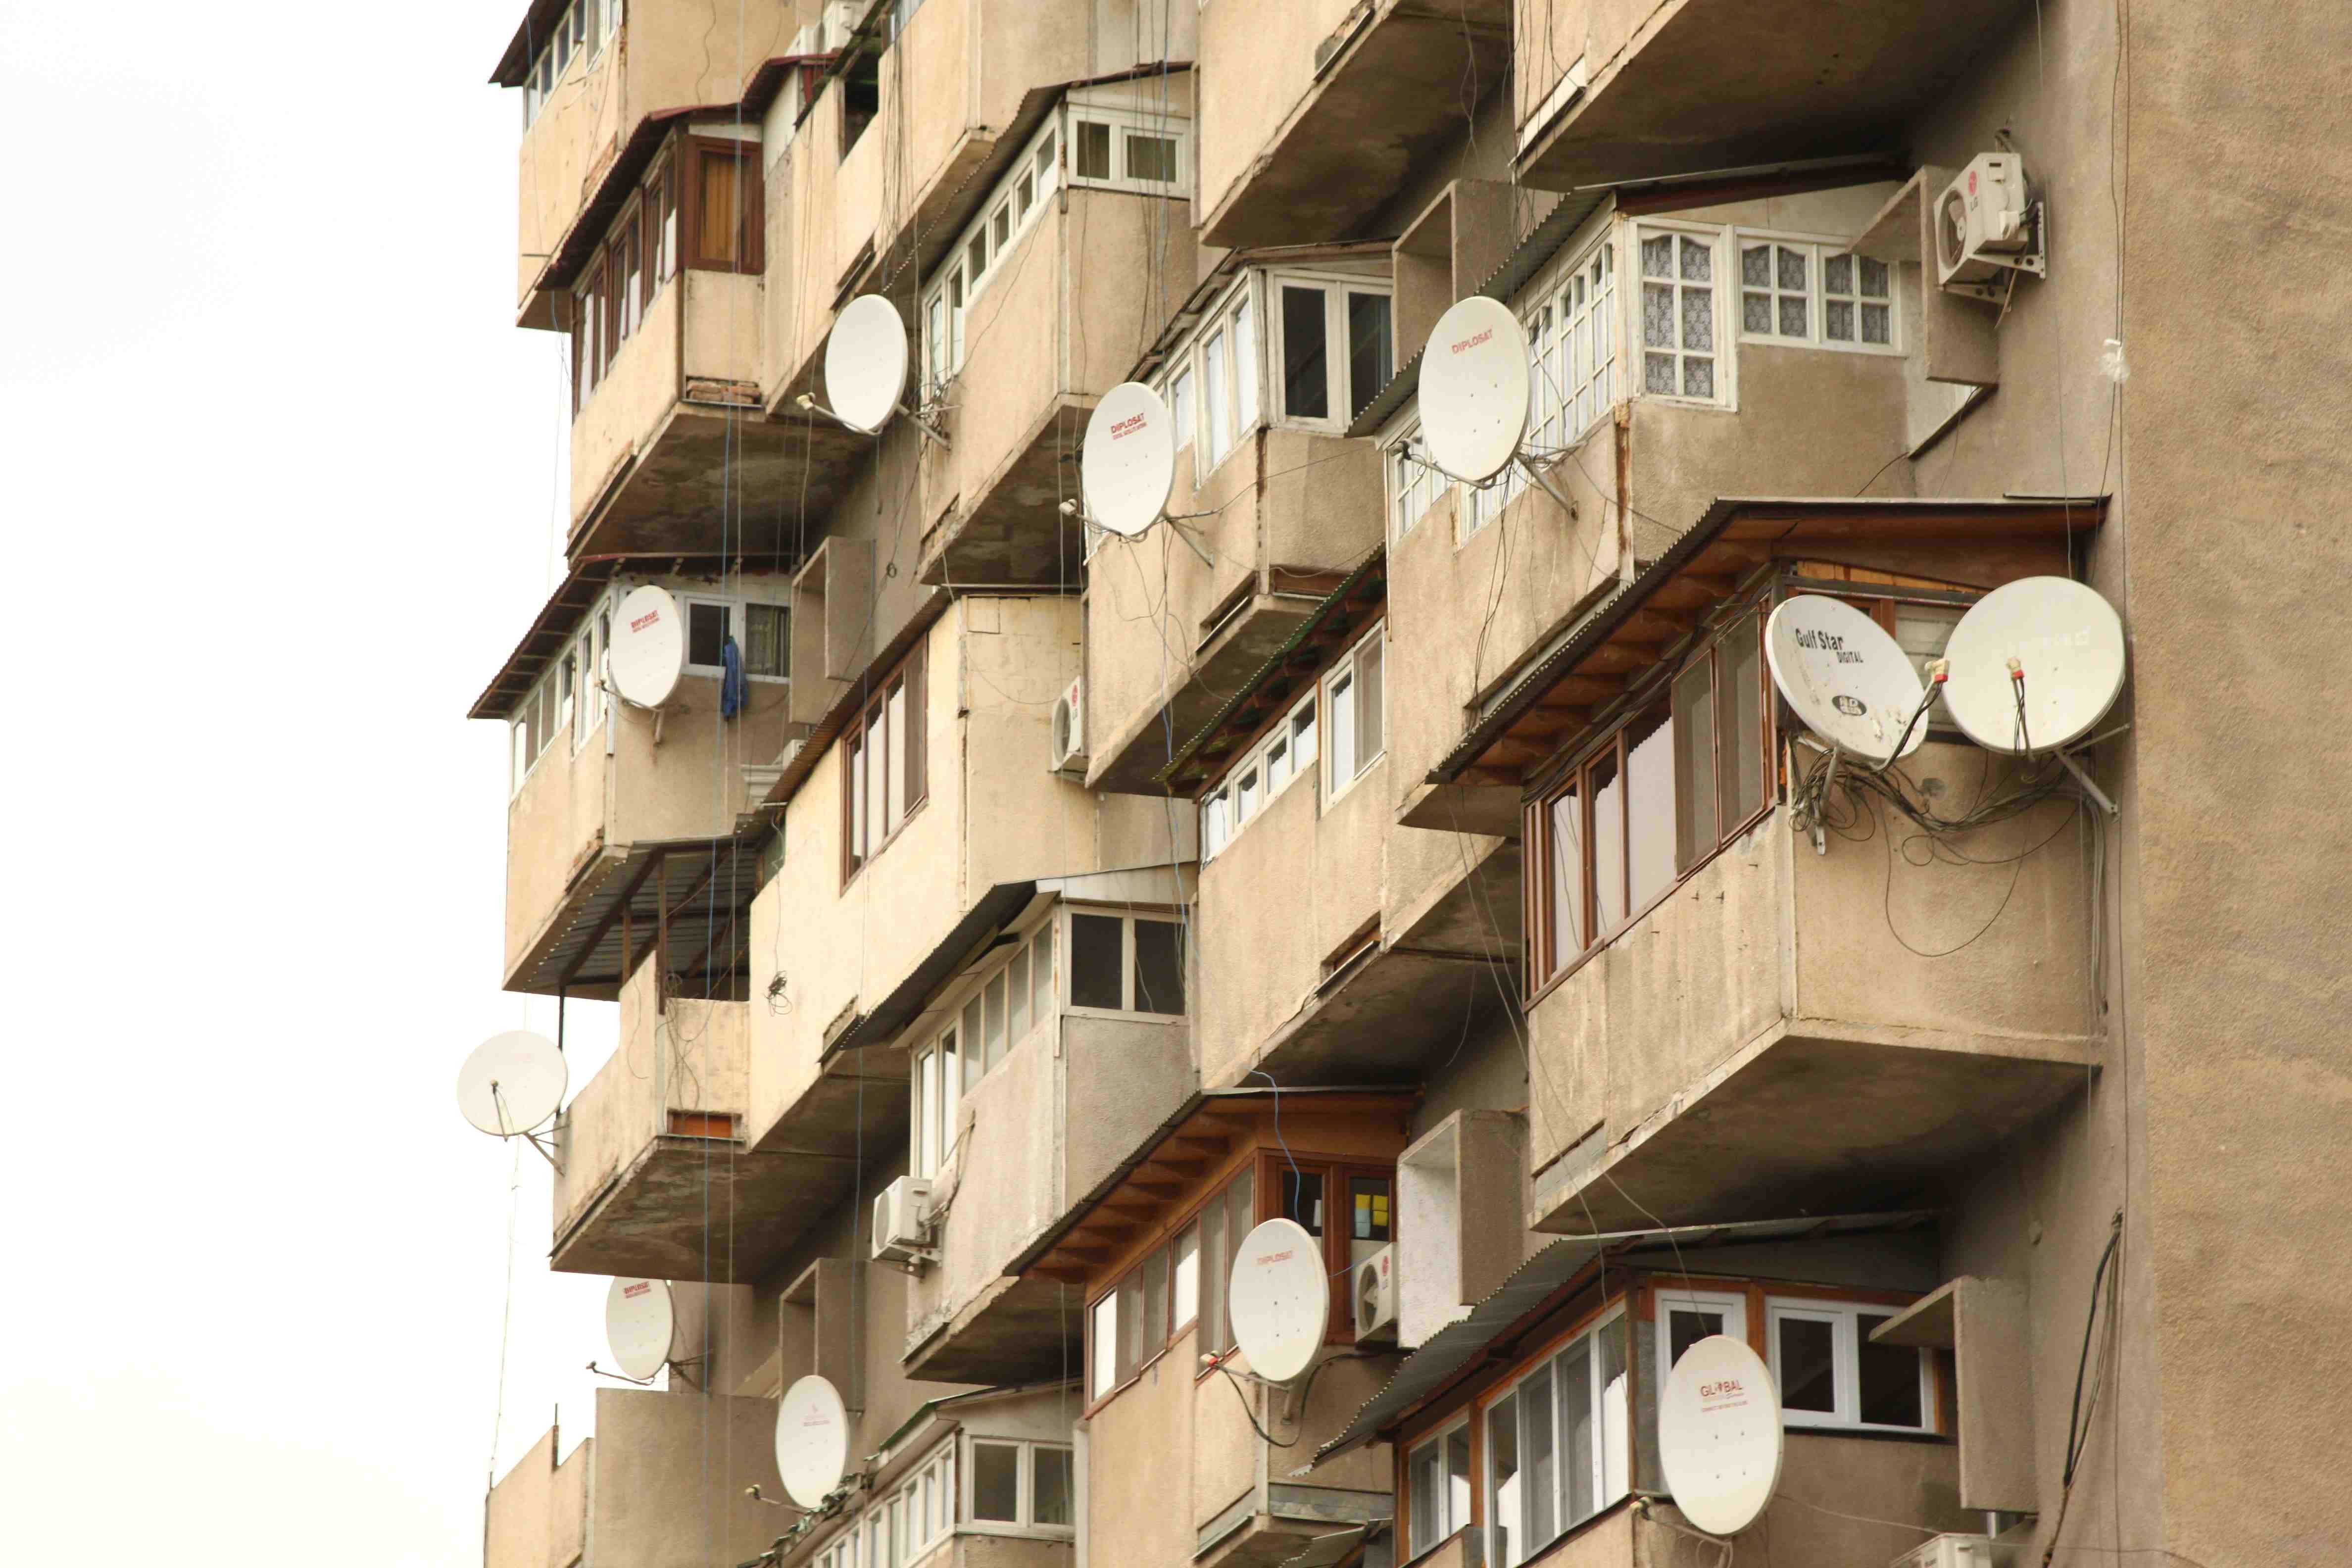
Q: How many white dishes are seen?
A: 11